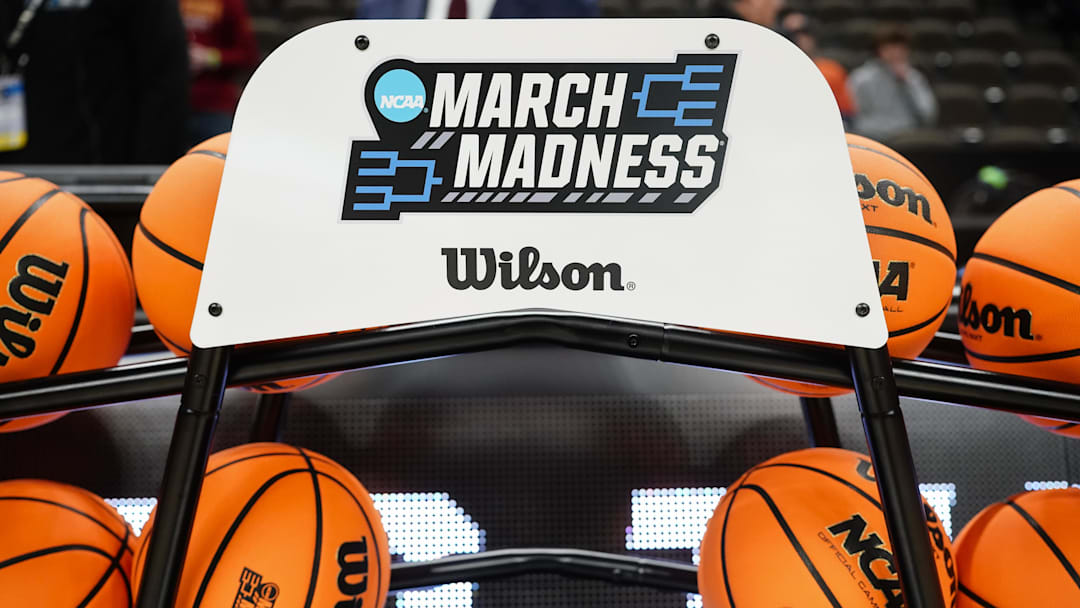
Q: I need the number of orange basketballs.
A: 8